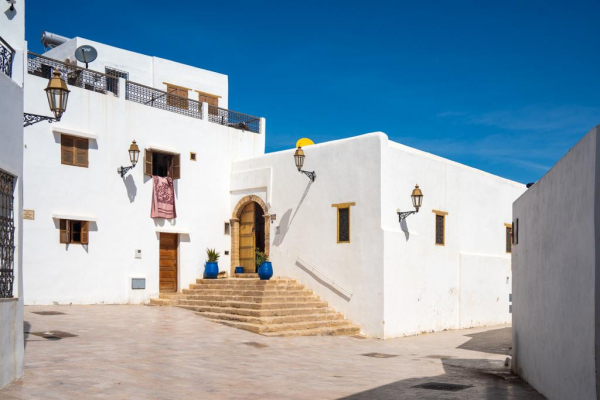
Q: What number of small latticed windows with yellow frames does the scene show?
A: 3